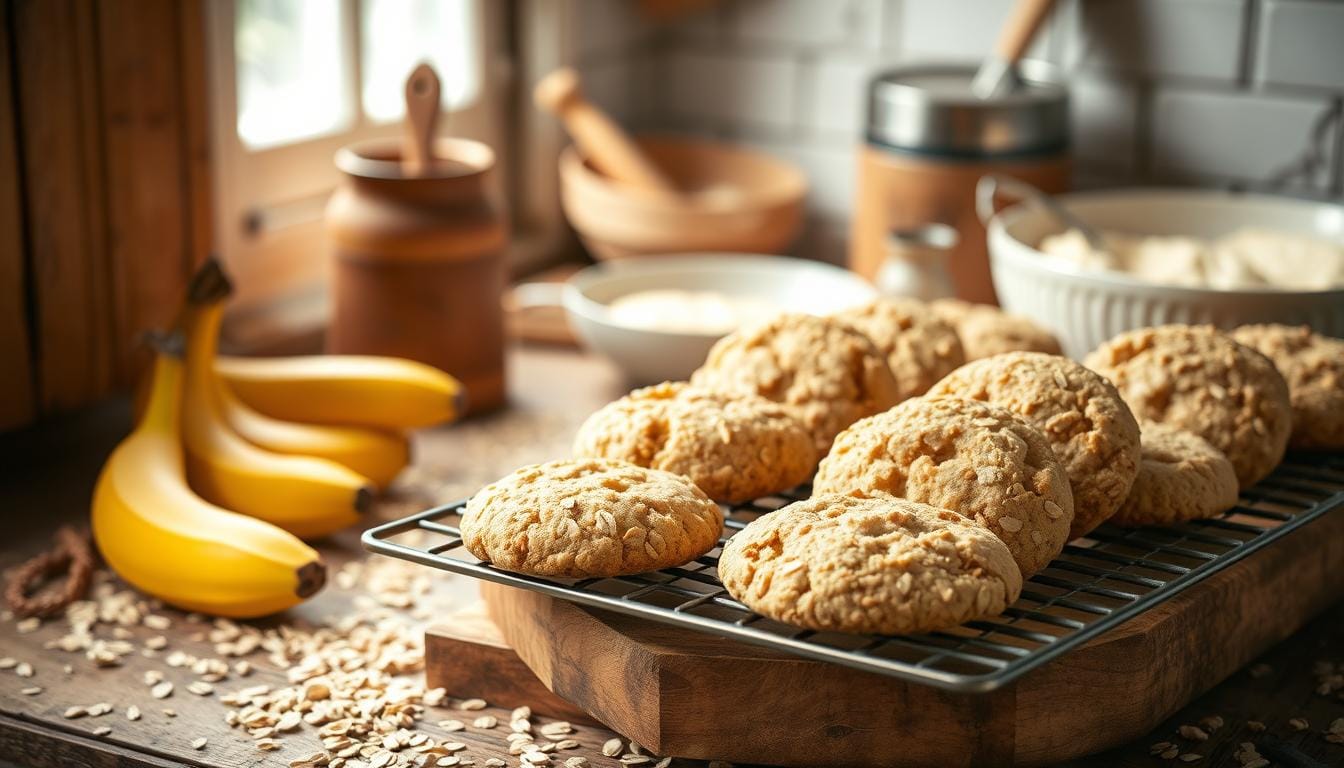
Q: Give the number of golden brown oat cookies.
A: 11